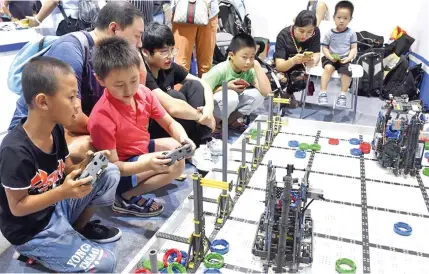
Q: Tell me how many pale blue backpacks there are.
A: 1